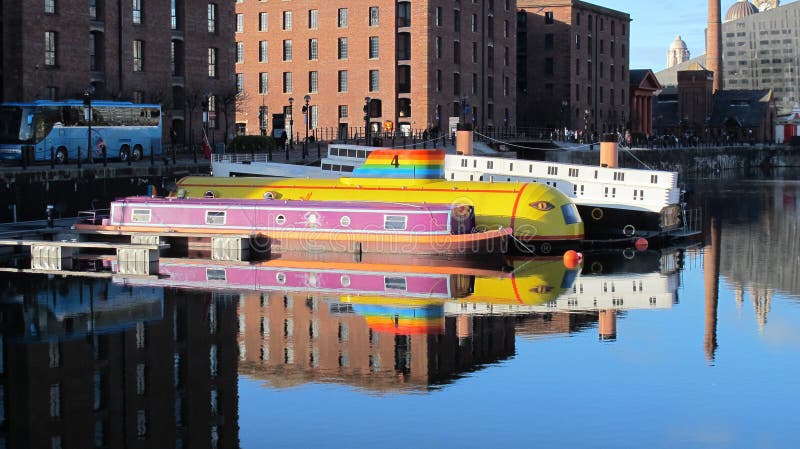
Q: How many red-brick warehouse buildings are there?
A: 3